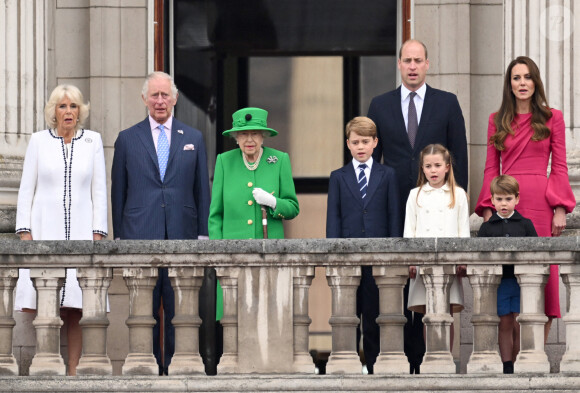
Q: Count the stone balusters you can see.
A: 13